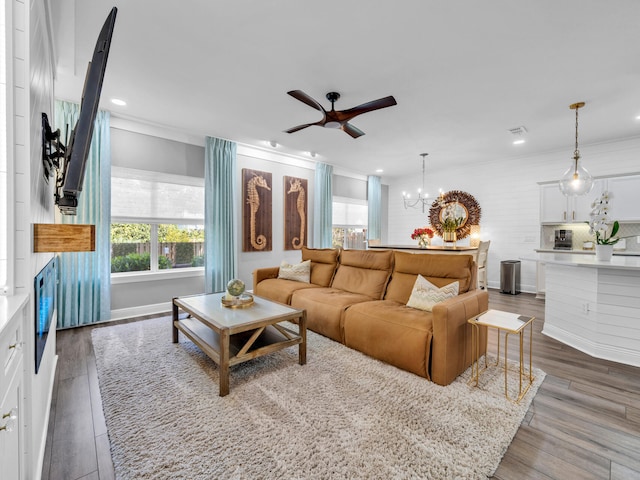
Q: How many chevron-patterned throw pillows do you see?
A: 2